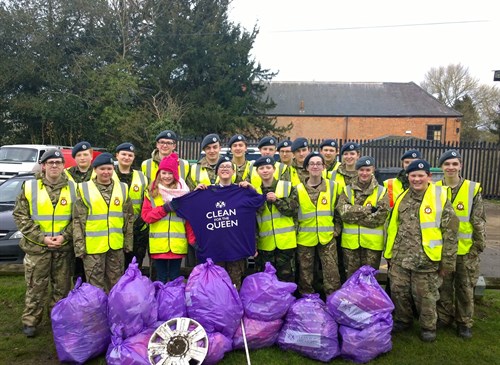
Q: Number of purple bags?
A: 11